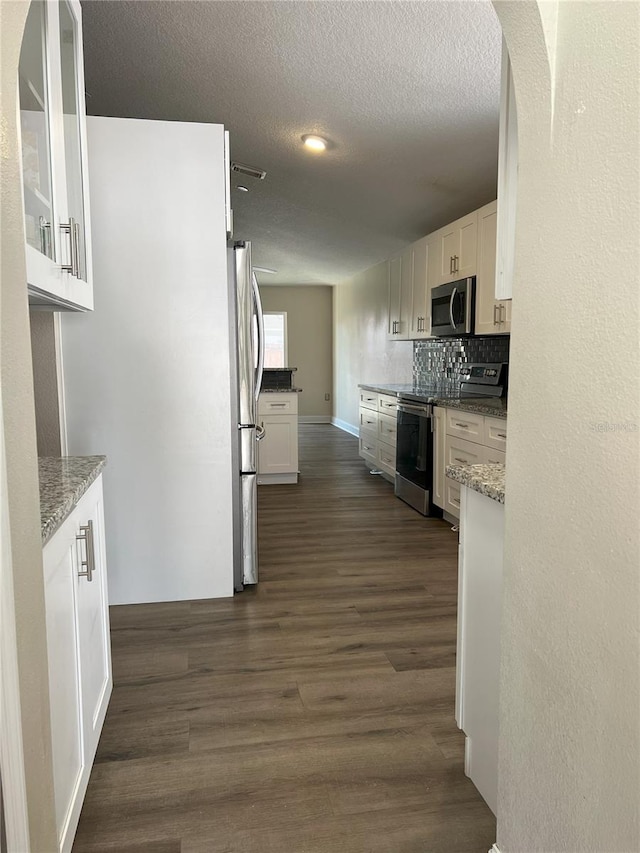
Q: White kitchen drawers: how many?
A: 12